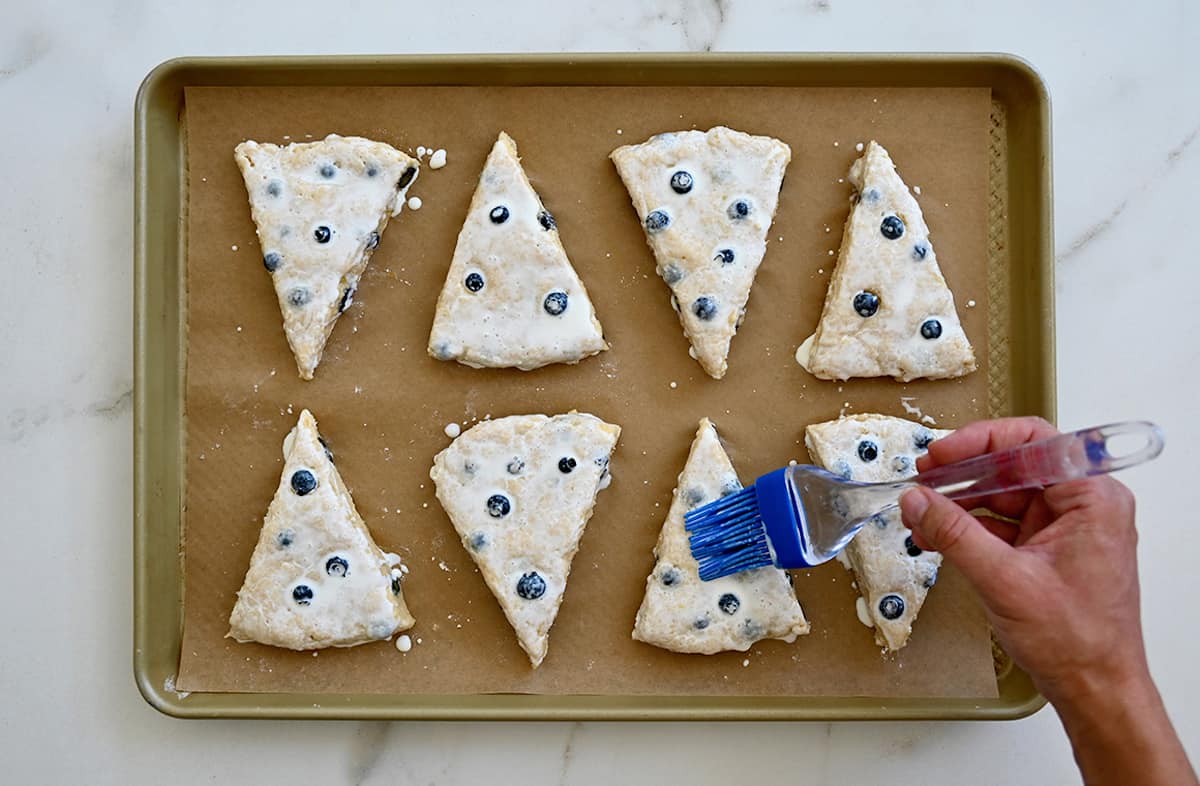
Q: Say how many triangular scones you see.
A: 8